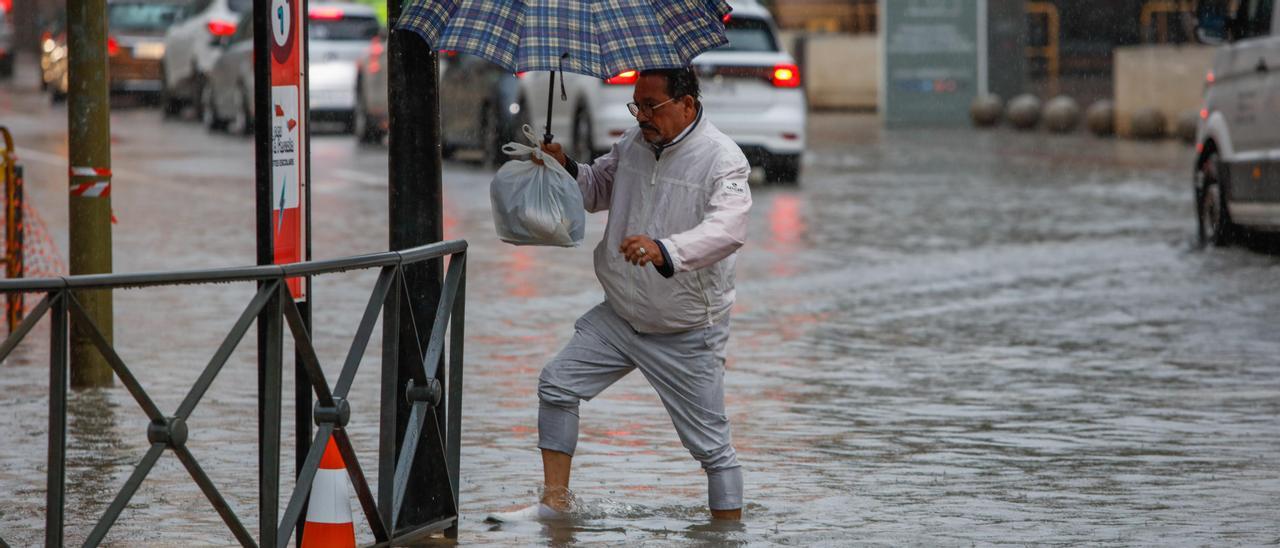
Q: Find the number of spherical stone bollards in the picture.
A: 6